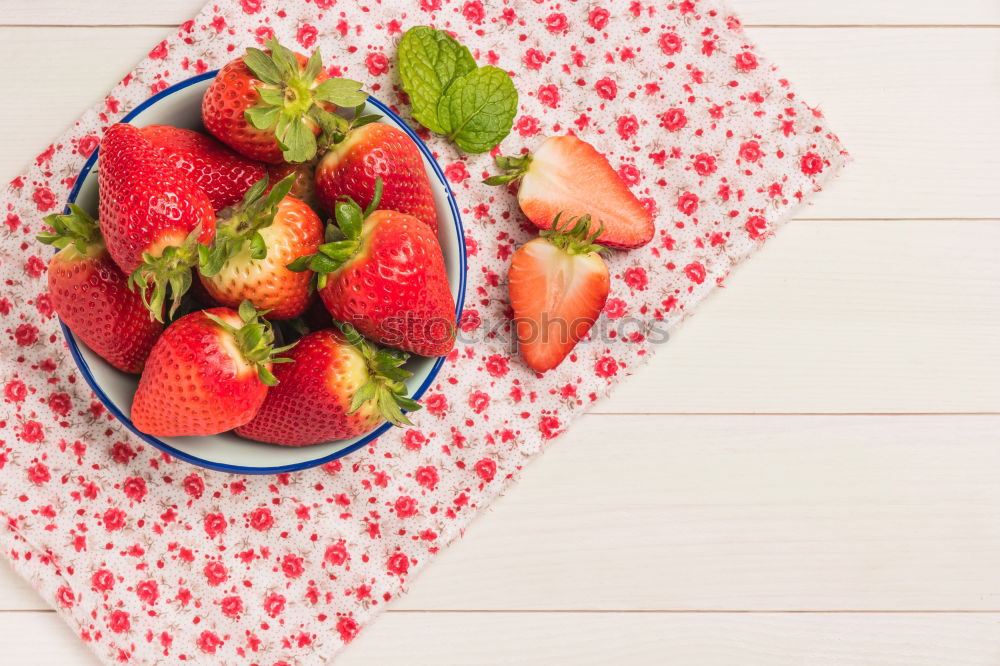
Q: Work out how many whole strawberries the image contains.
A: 9